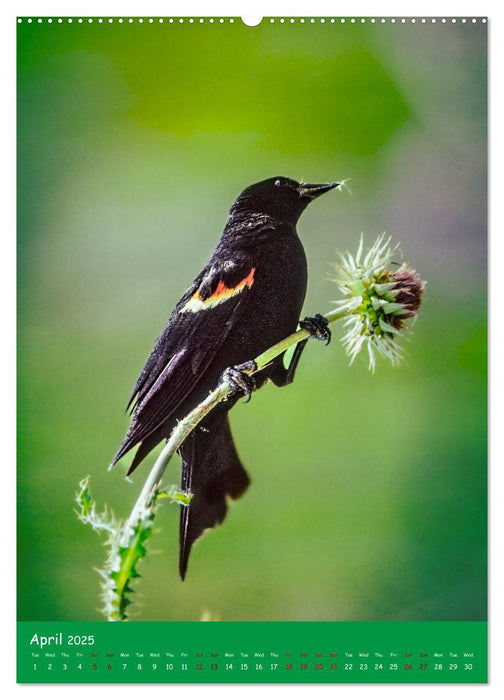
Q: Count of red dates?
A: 10